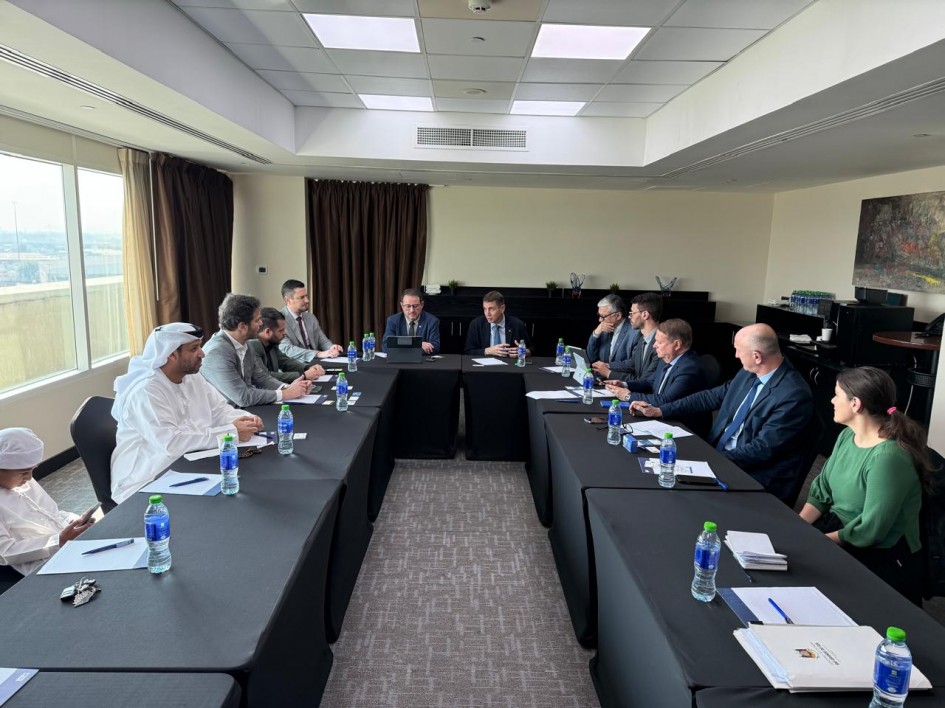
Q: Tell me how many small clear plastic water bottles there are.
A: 15